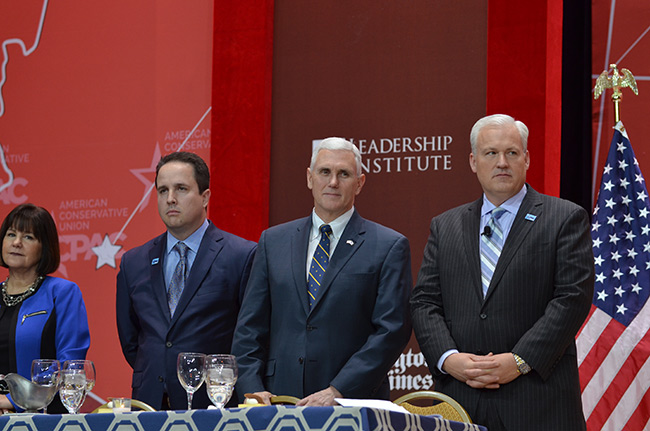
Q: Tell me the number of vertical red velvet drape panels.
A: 2